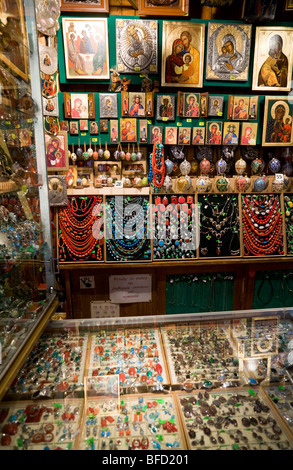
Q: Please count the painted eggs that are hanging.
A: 13